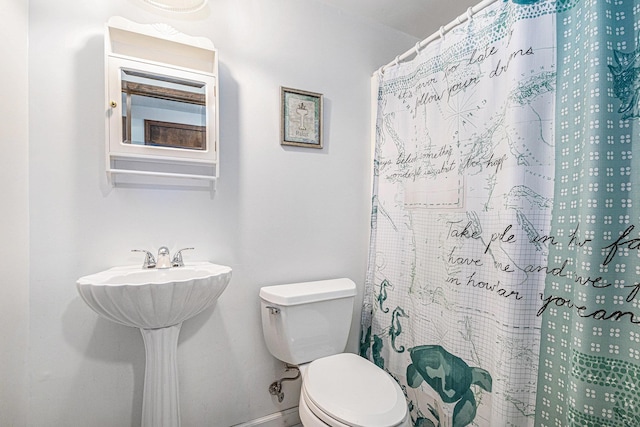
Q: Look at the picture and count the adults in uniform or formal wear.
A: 0